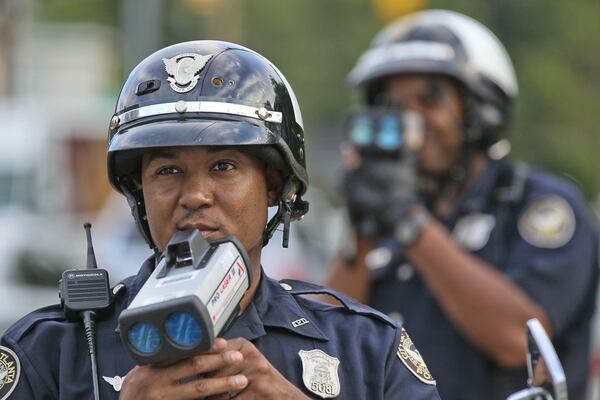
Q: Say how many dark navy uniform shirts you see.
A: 2